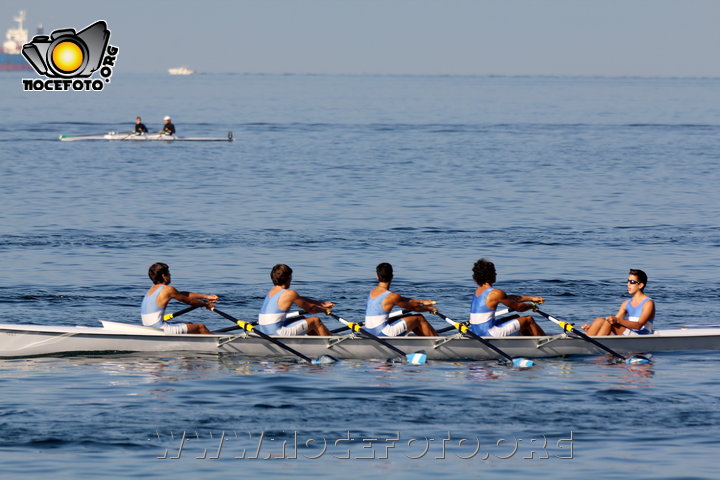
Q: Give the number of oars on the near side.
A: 4